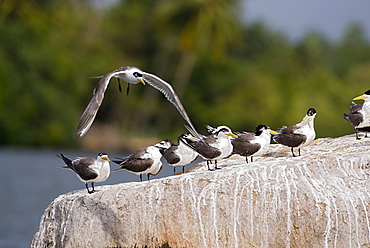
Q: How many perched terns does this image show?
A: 7